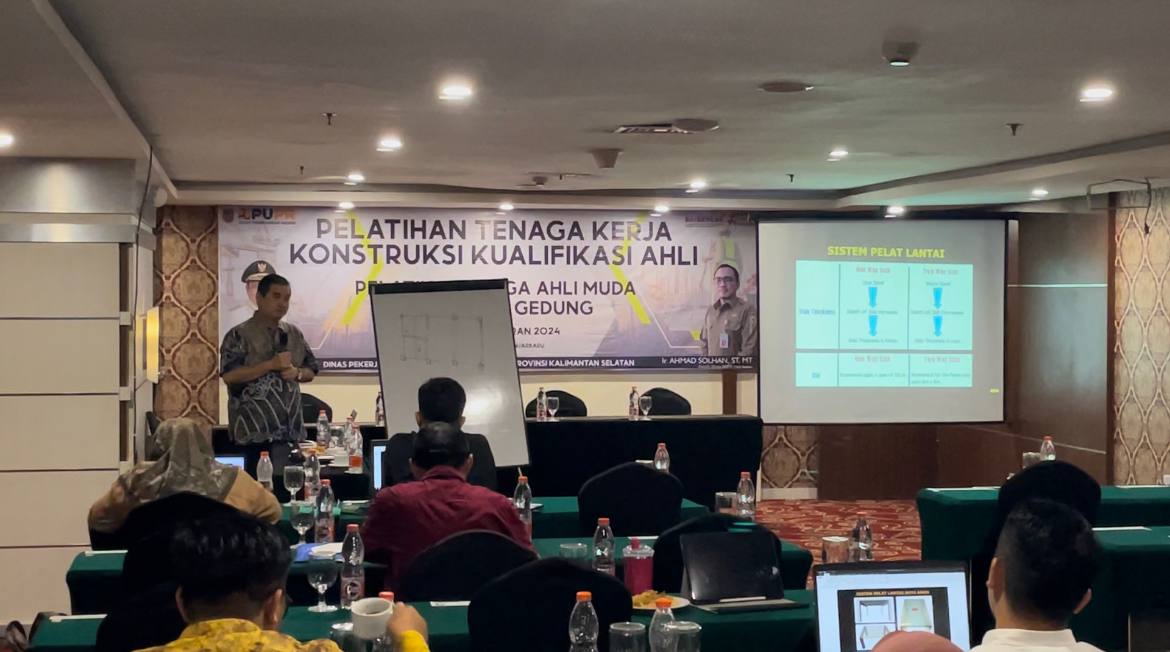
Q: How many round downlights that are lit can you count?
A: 12